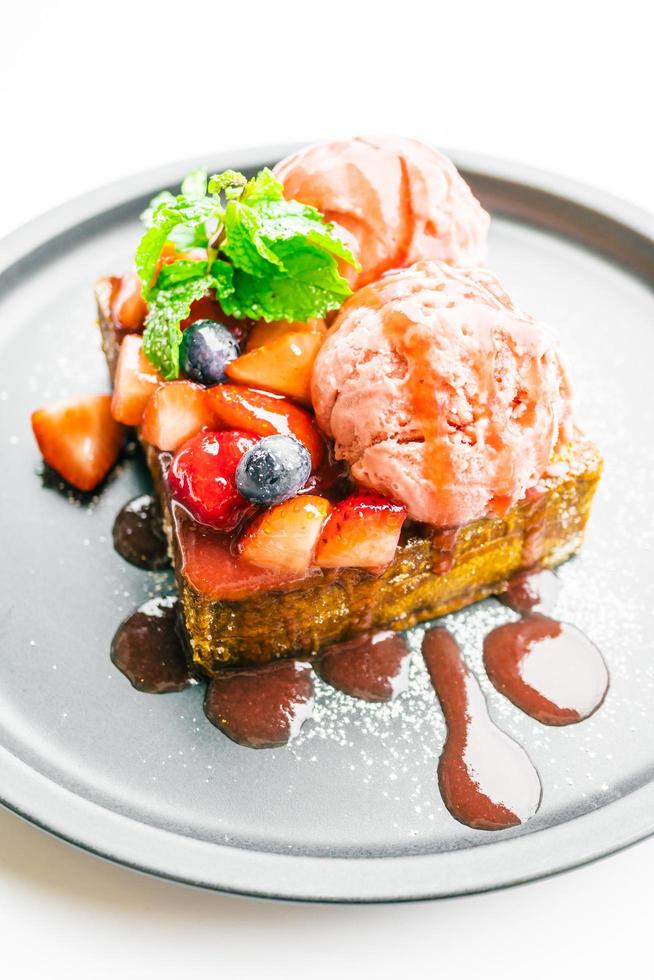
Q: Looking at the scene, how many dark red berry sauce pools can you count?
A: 7